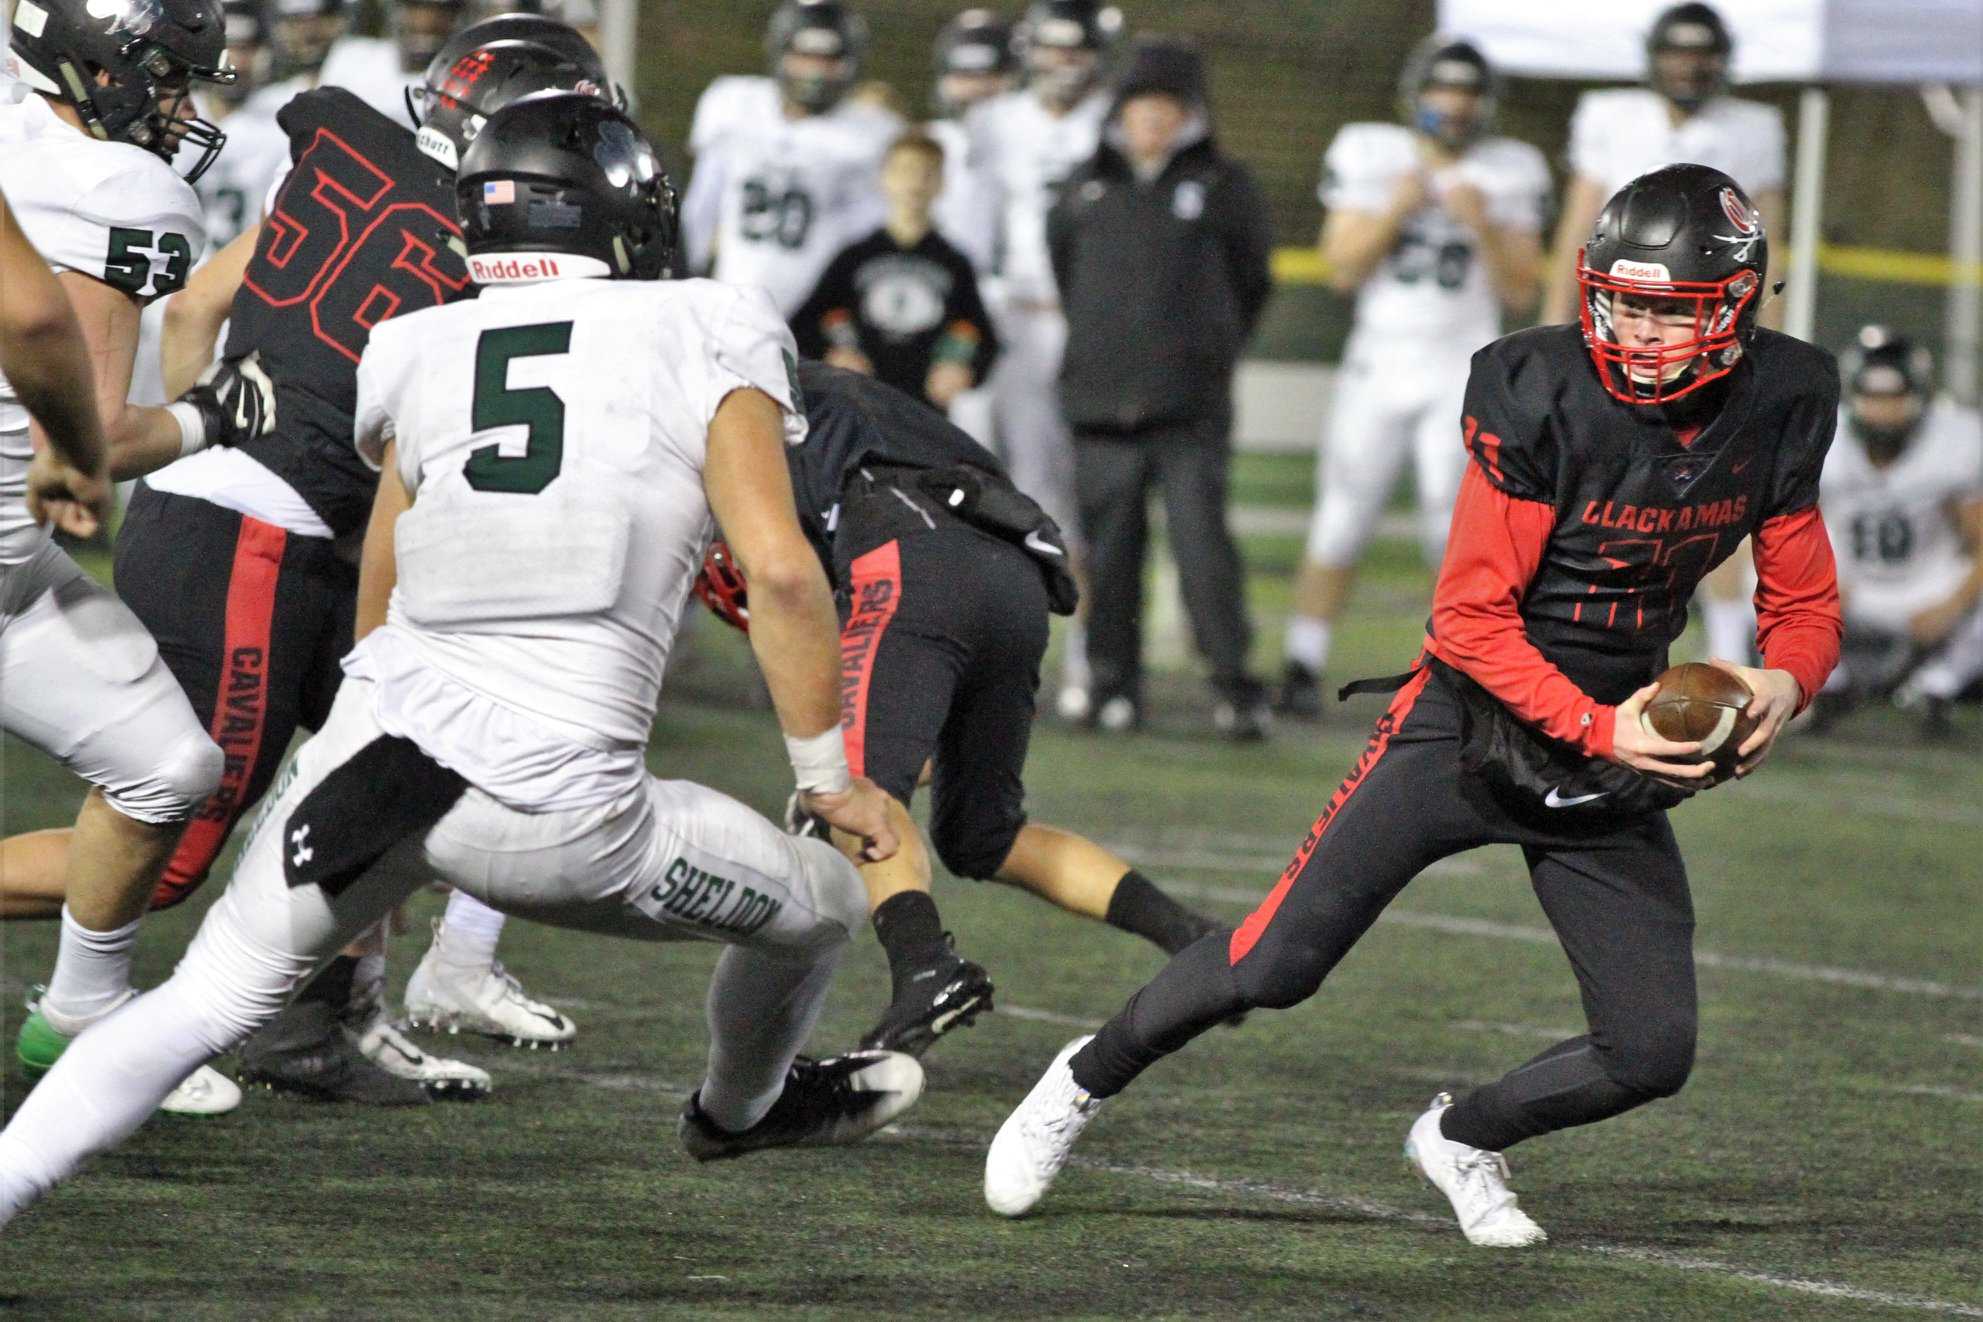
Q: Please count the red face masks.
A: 2